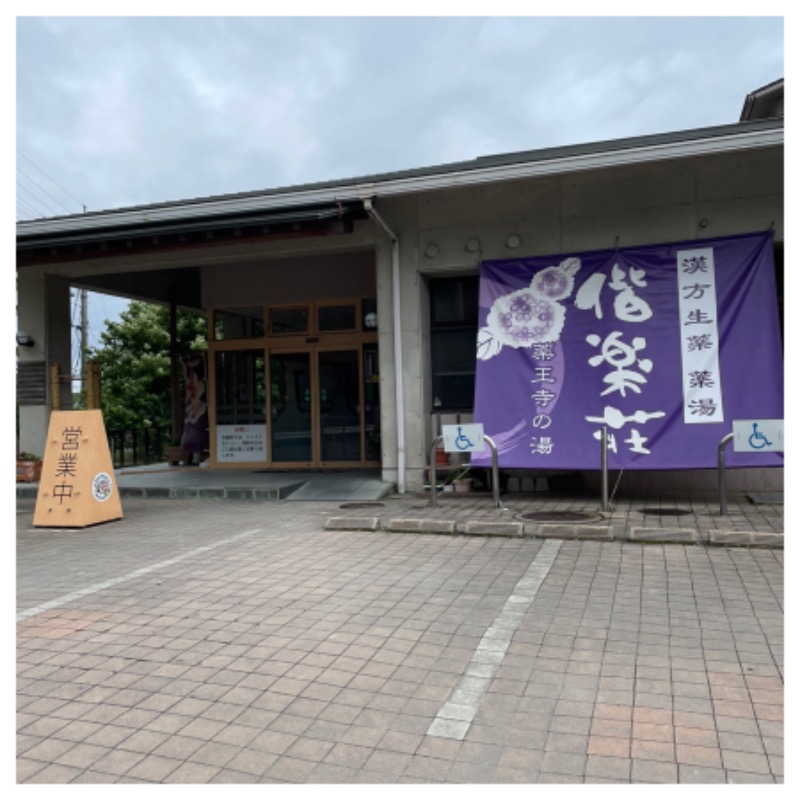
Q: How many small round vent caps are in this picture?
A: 3